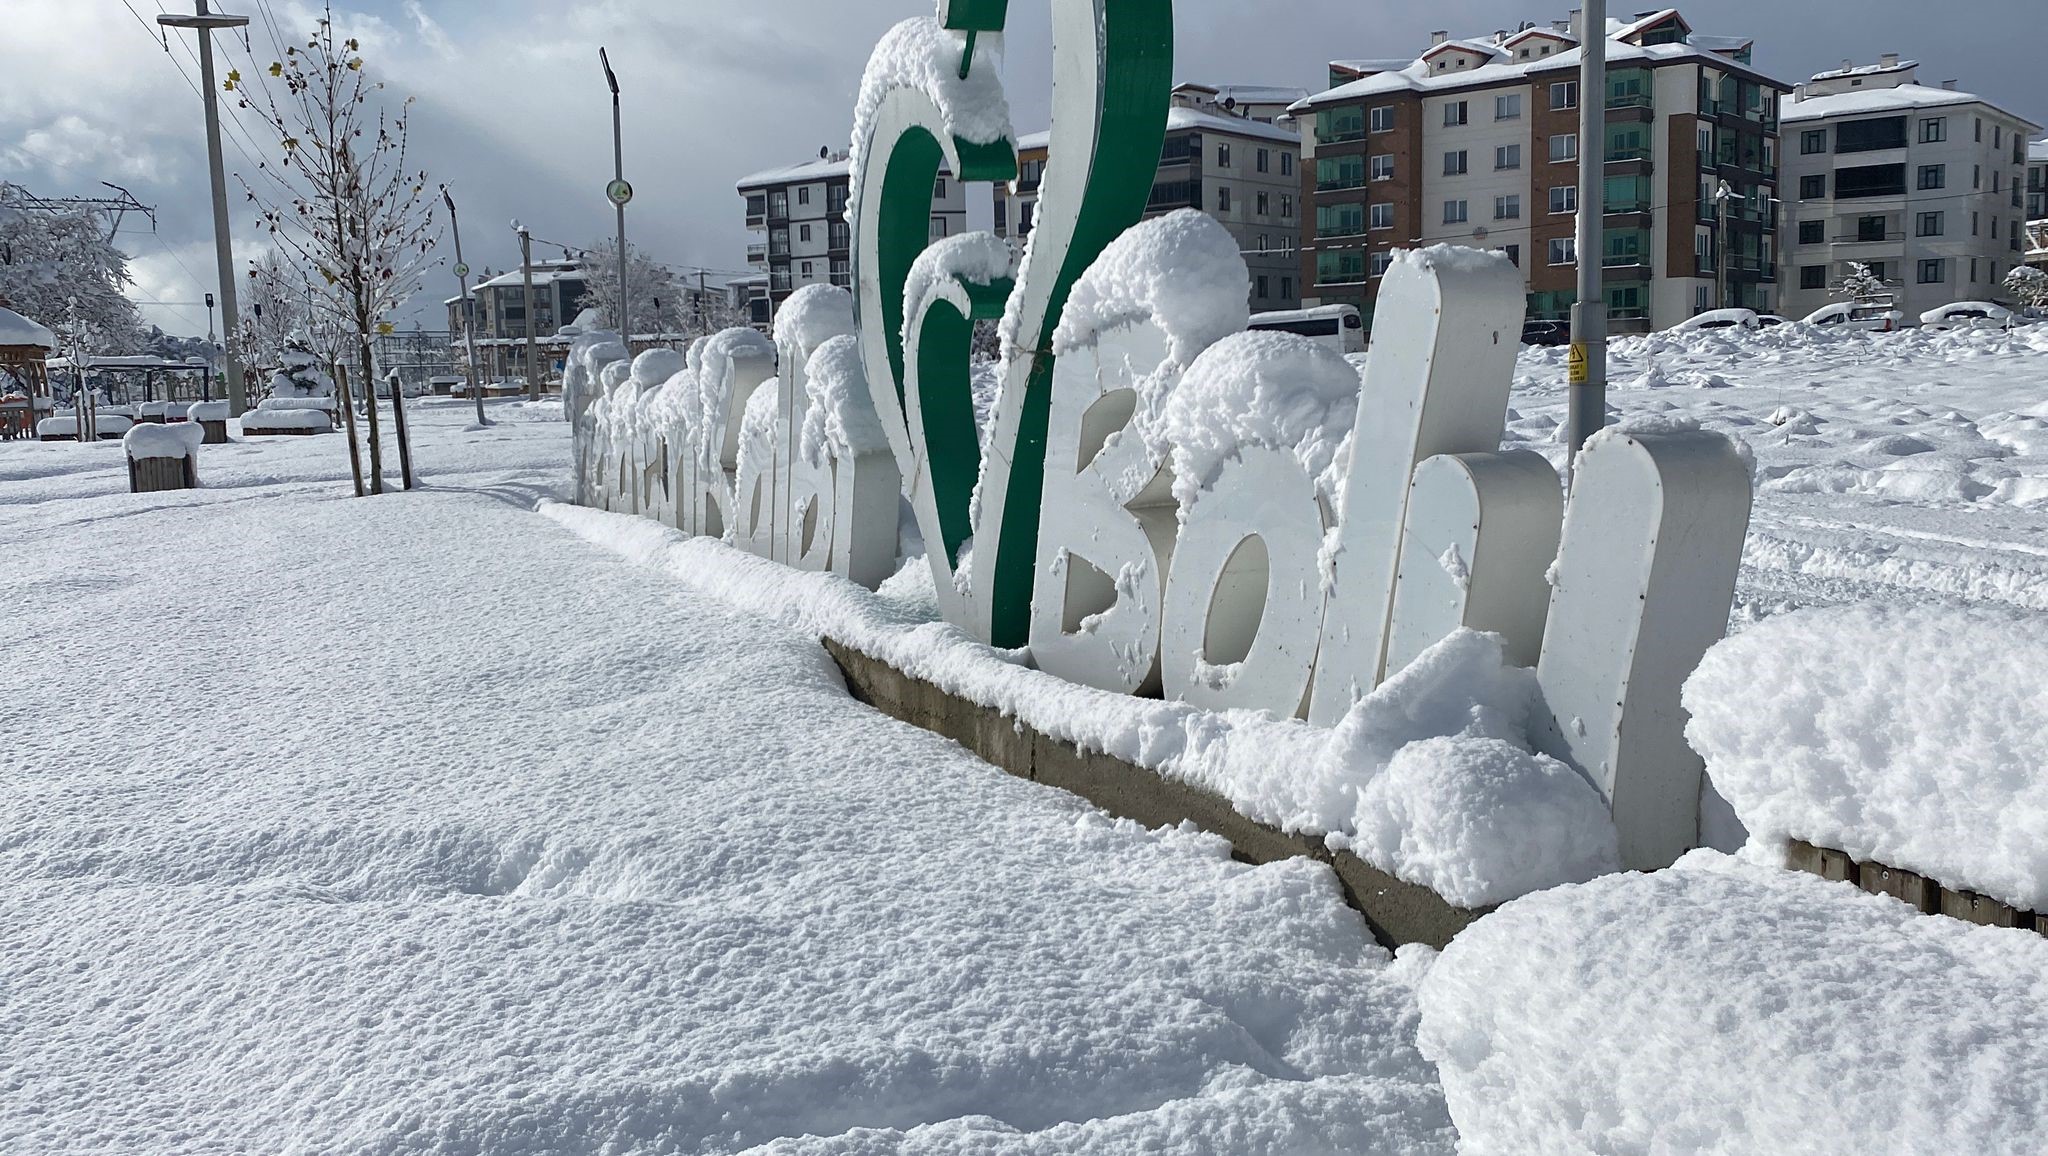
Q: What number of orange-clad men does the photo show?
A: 0